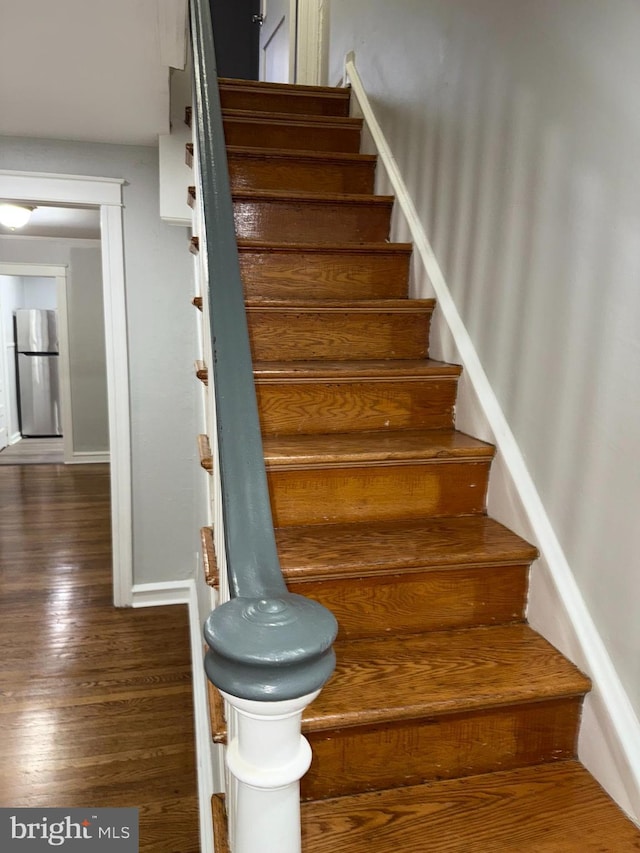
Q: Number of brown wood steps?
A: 11